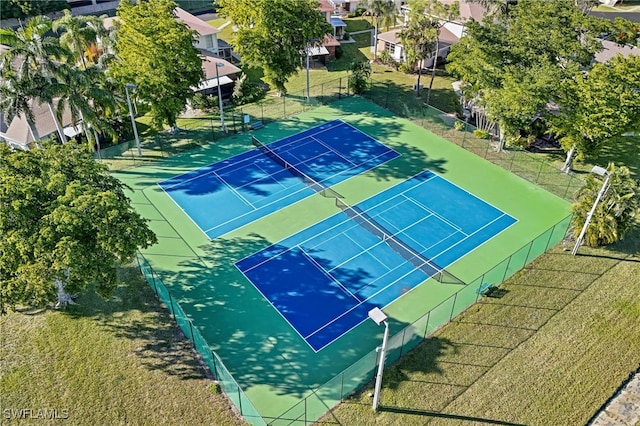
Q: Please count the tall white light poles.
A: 5